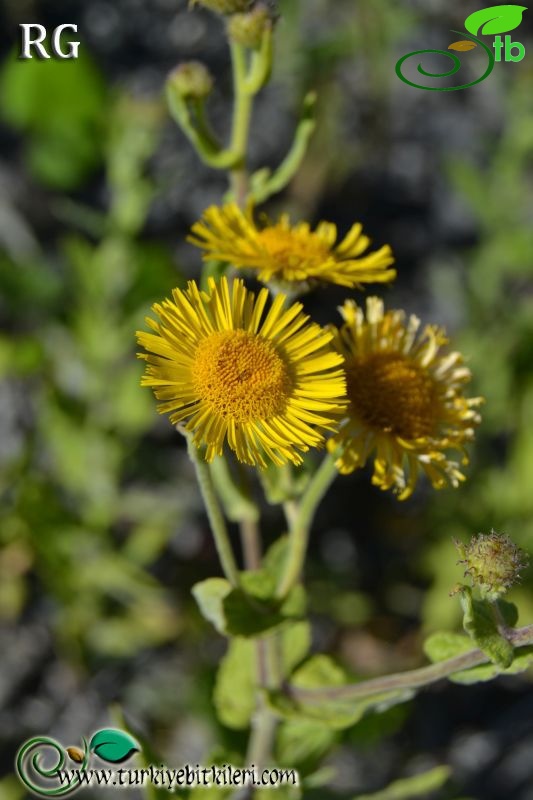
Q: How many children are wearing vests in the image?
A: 0